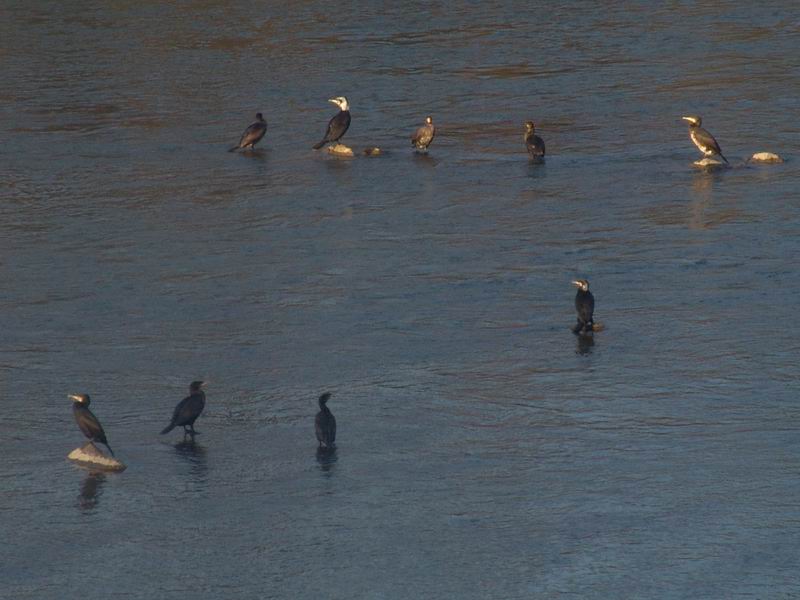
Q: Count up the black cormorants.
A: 9